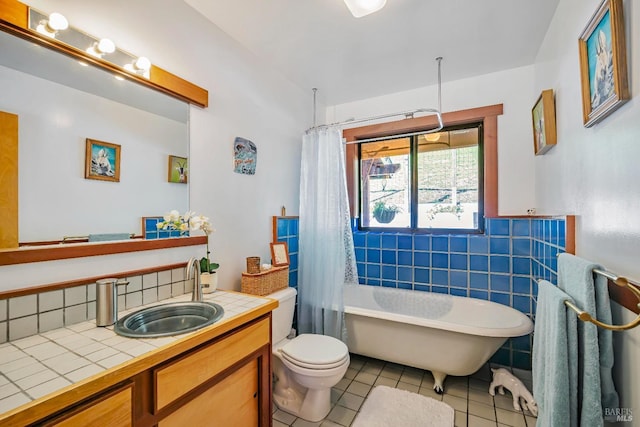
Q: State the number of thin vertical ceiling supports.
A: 2